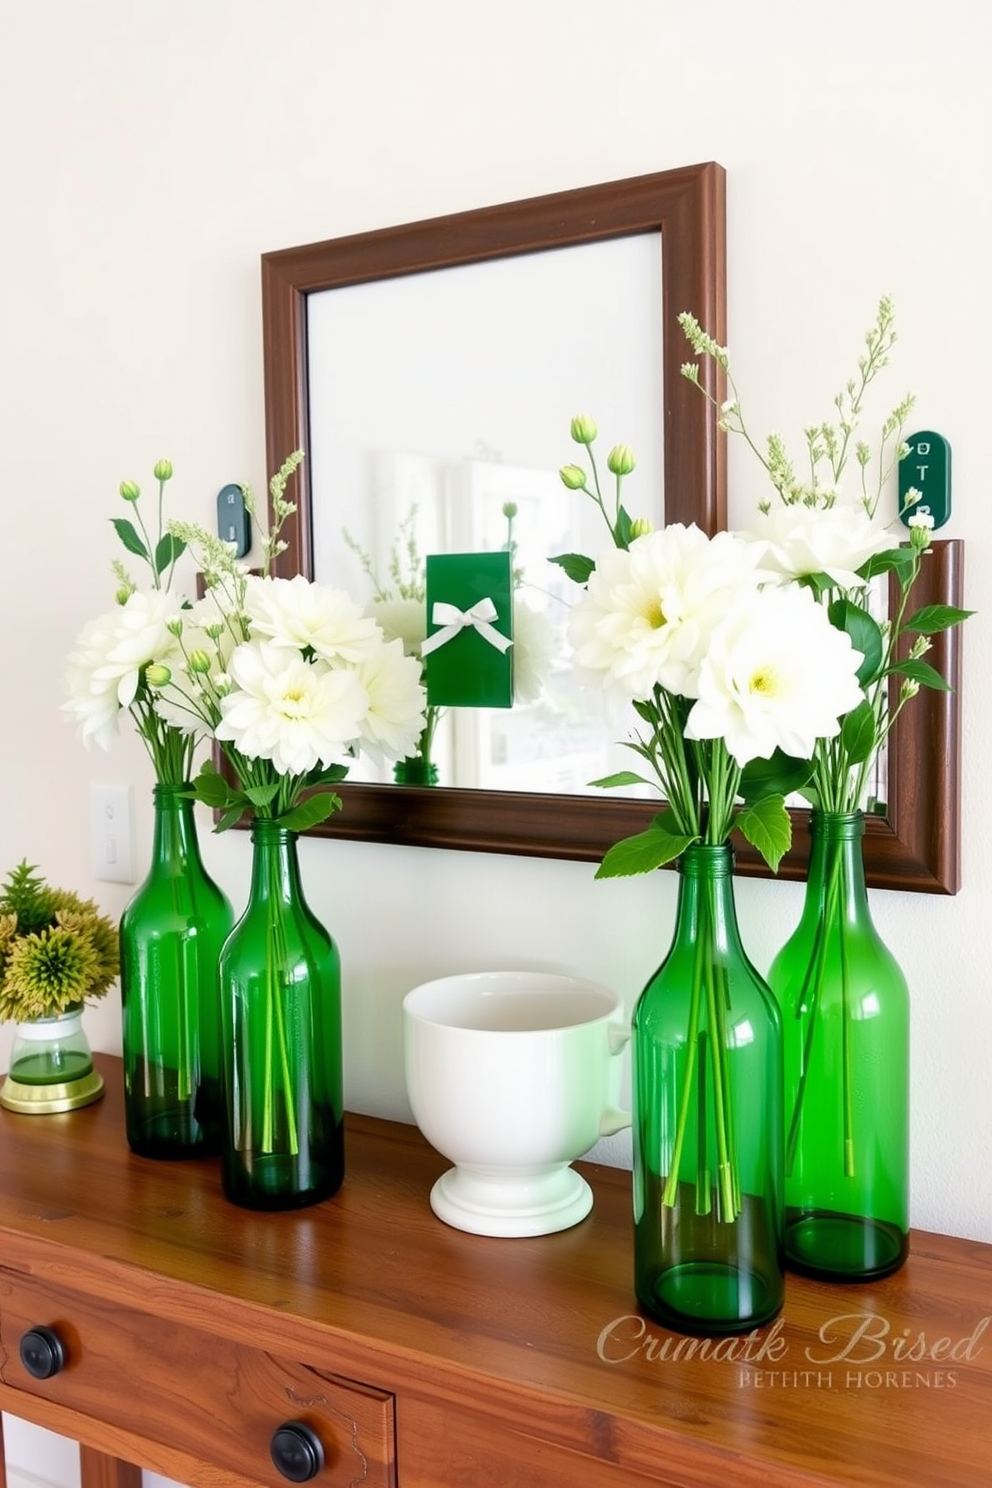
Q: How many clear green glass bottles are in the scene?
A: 4